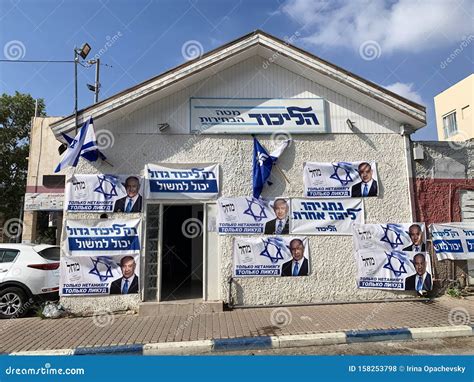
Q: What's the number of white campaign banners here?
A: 11